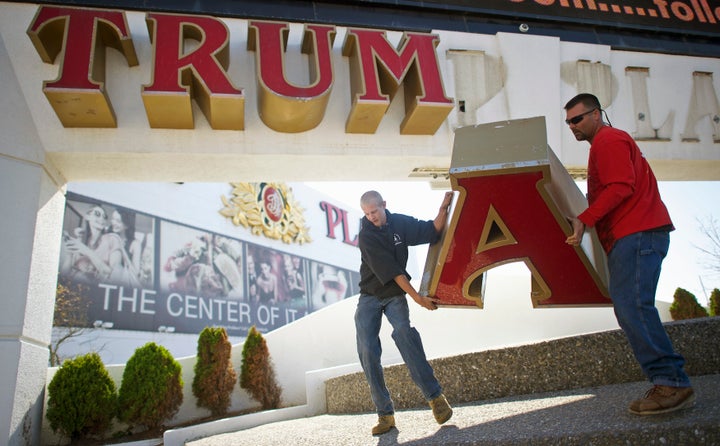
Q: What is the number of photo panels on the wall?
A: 4